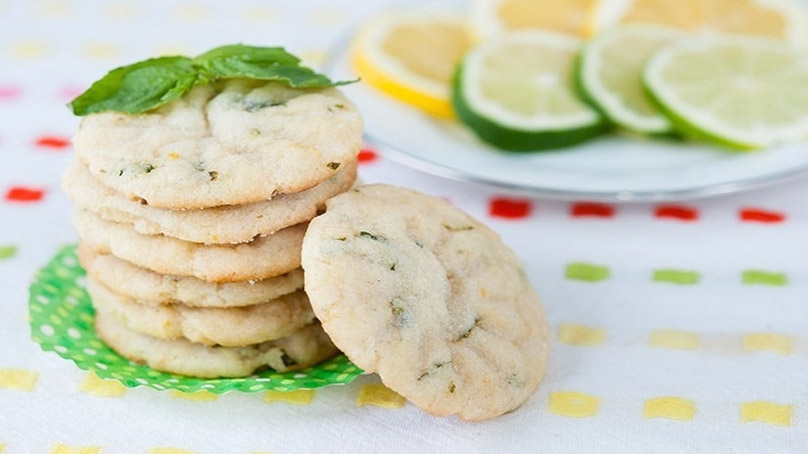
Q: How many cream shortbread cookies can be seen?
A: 7